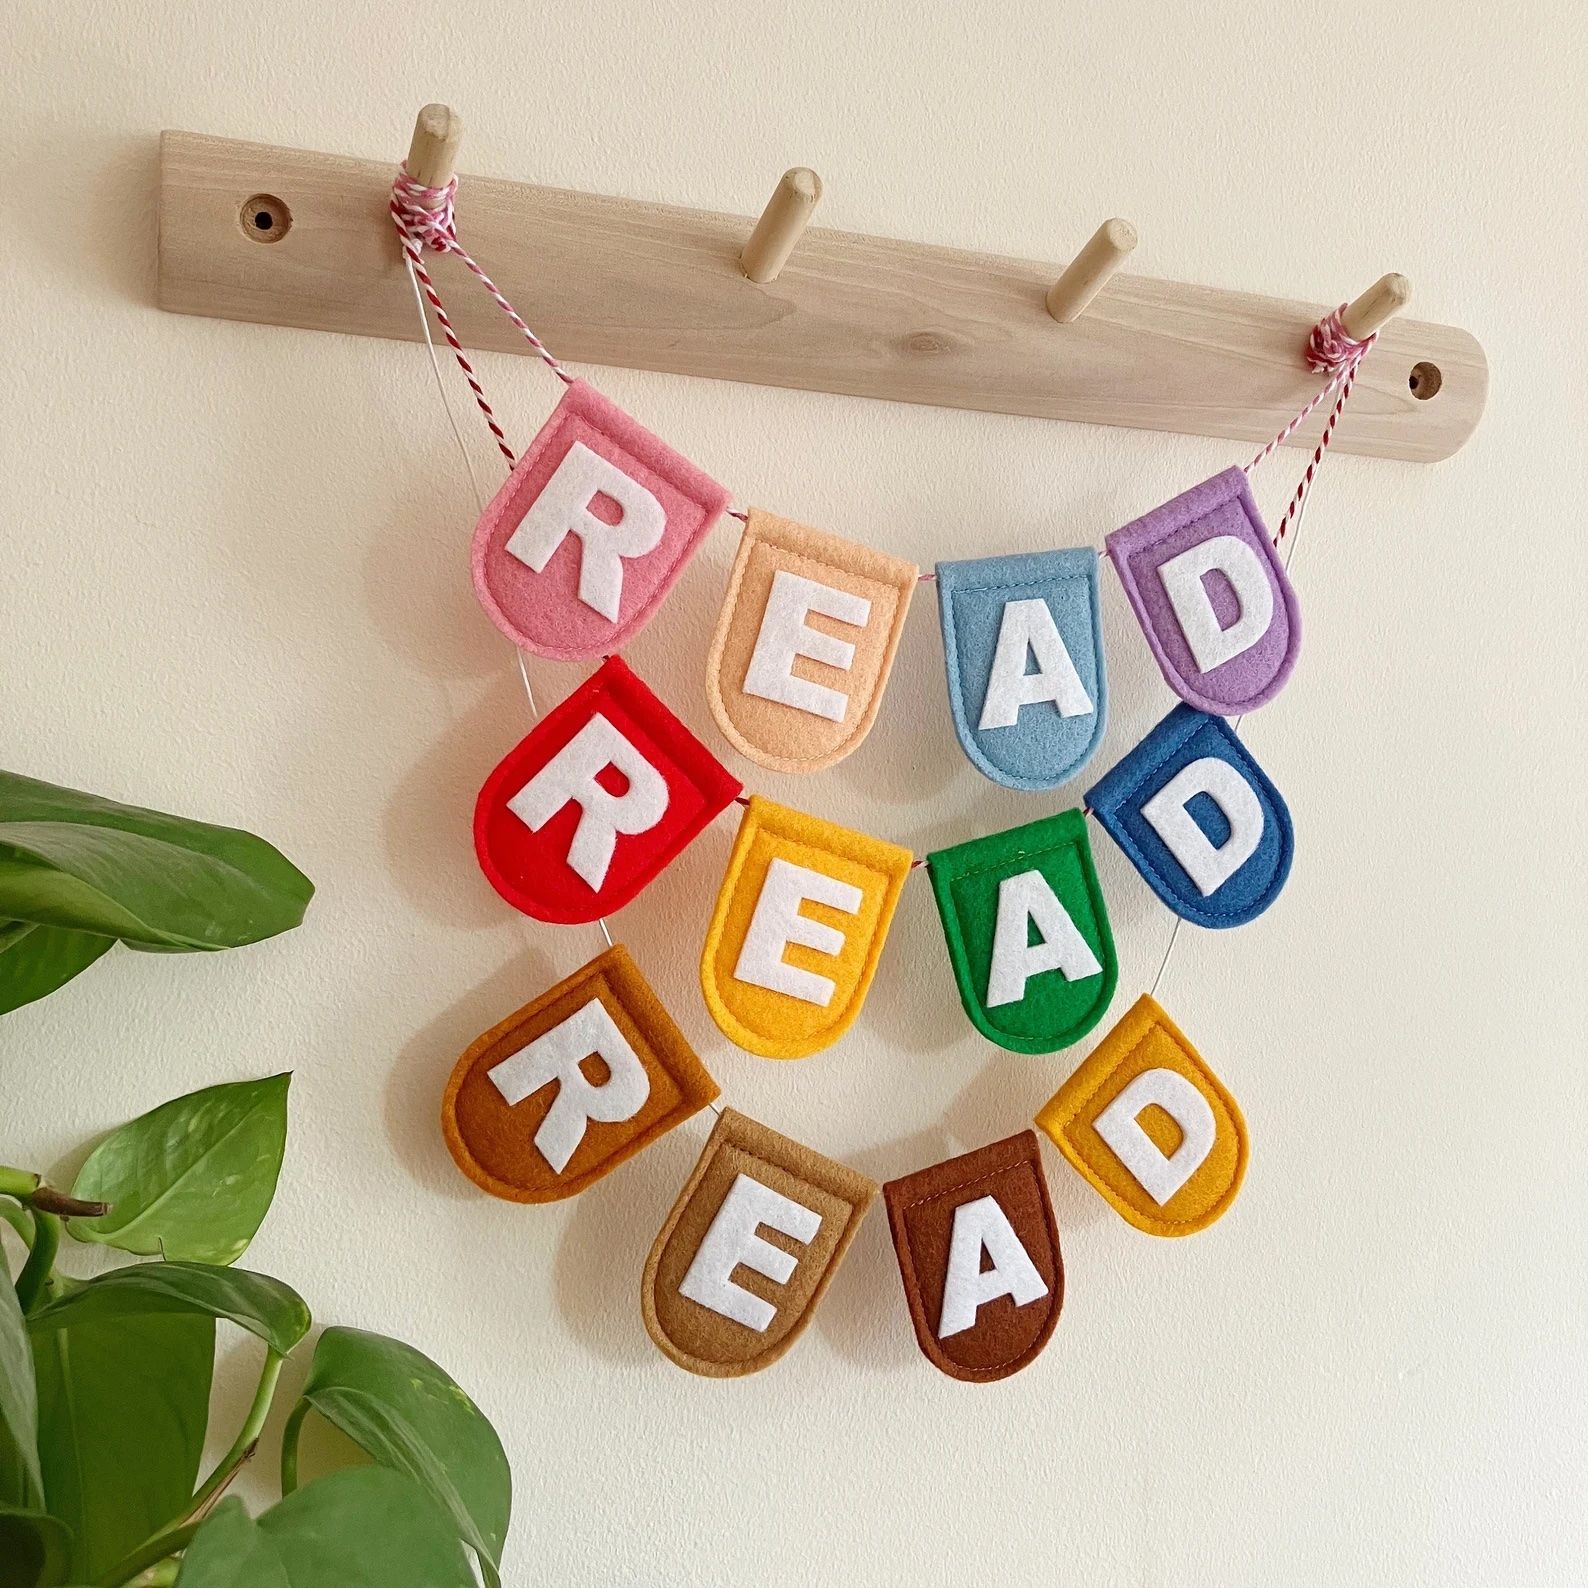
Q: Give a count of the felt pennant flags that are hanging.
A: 12